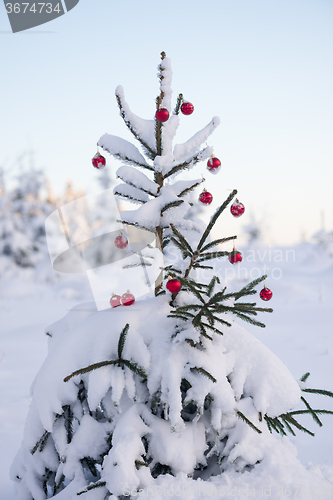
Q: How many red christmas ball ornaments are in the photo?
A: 12